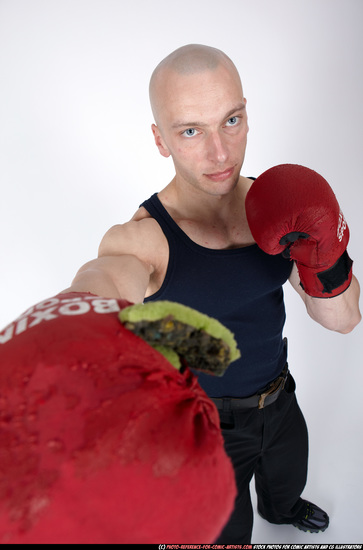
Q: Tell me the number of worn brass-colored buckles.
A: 1